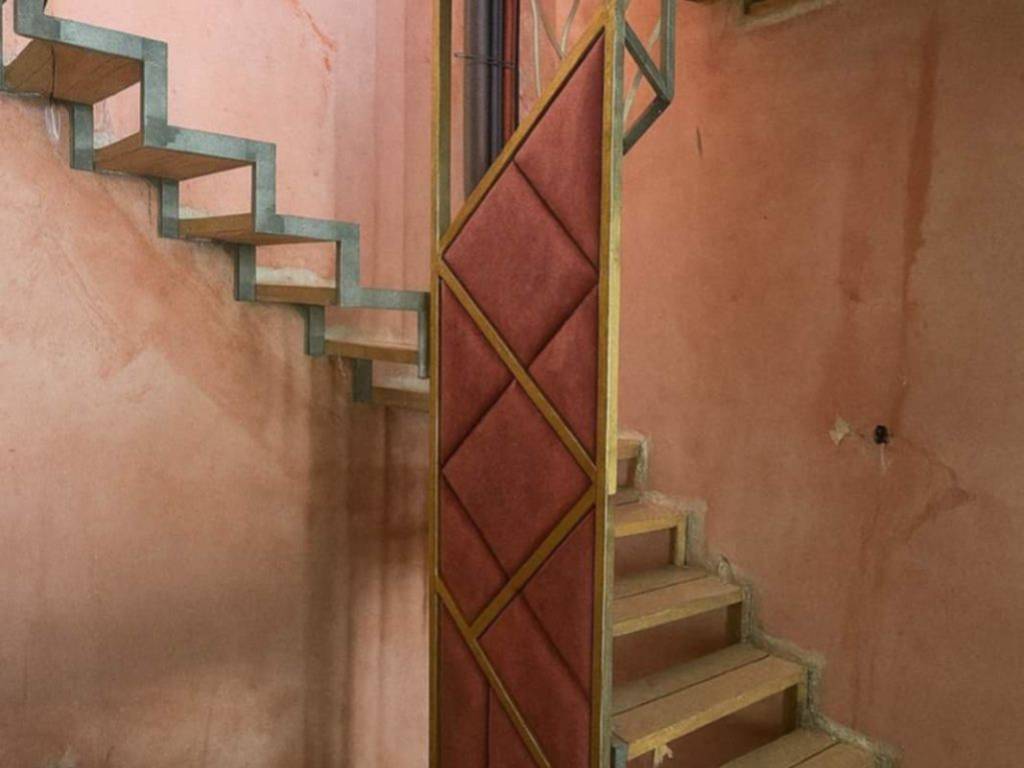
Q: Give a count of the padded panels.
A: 10